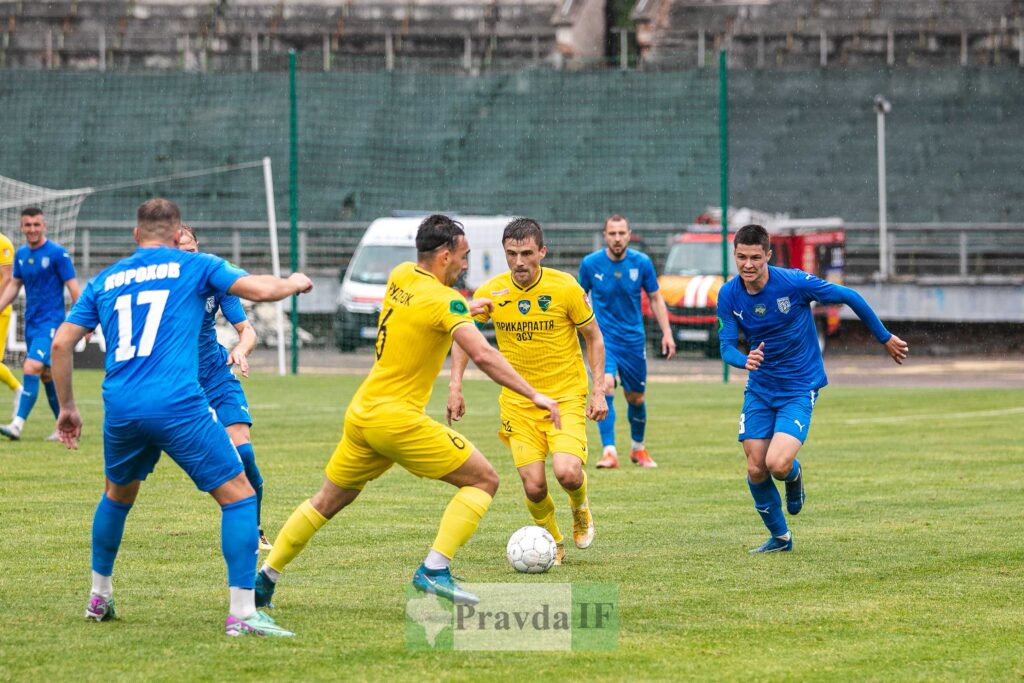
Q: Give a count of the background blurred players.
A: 3